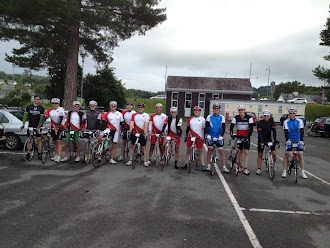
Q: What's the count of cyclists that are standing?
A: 14